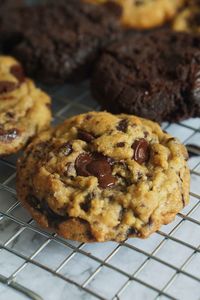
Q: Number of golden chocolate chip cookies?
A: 4